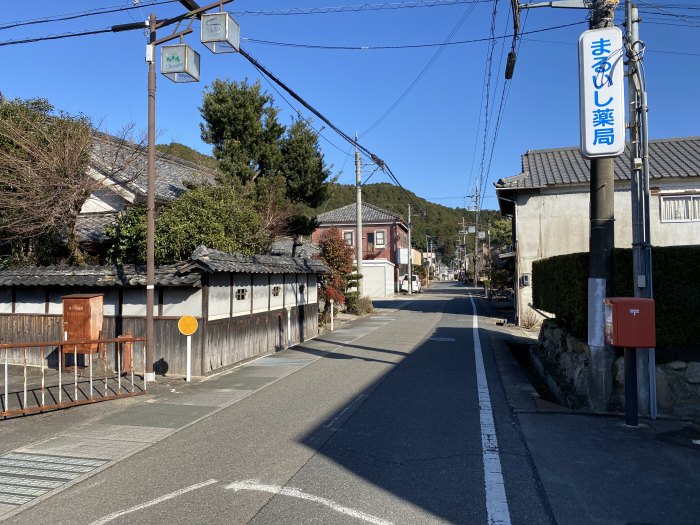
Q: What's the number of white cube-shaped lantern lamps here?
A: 2